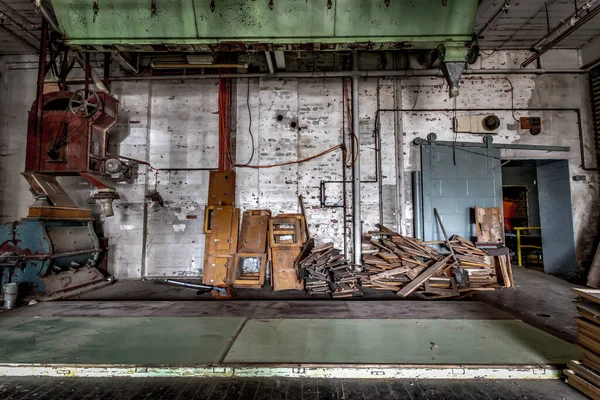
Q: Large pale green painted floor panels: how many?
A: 2